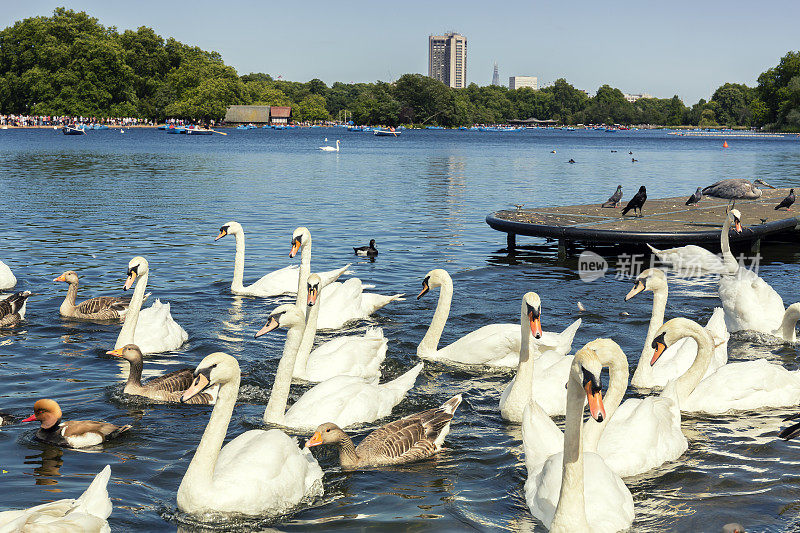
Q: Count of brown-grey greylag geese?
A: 4